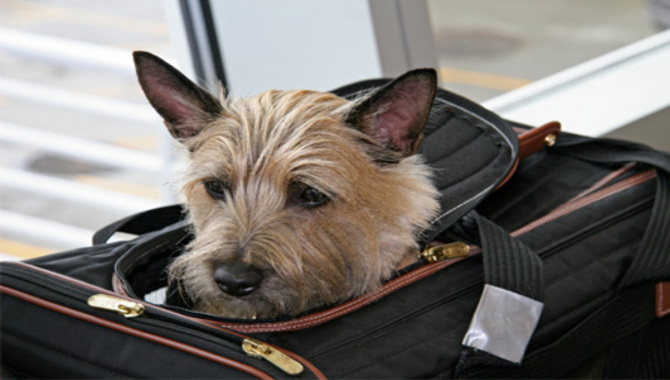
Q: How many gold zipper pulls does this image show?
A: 3